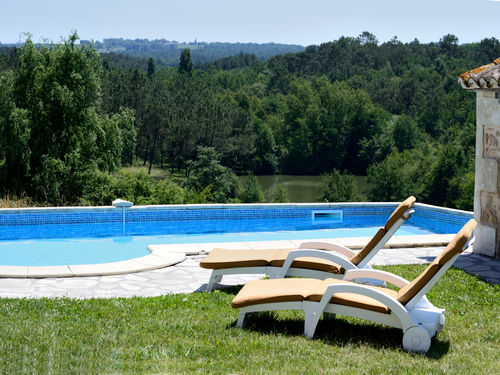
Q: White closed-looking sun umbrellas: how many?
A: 0